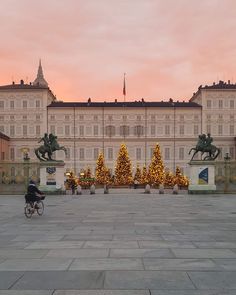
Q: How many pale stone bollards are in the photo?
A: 6